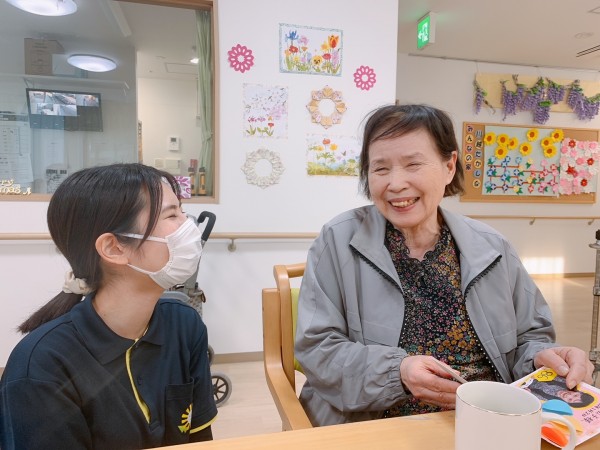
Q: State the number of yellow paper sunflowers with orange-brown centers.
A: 9